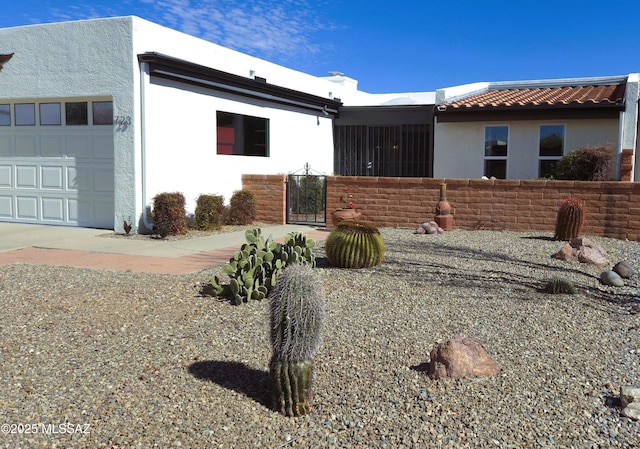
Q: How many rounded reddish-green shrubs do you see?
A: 3